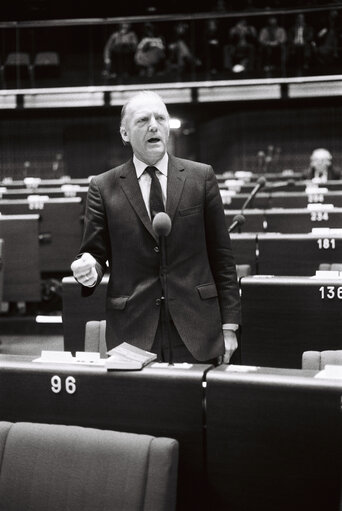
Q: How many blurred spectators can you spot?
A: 8